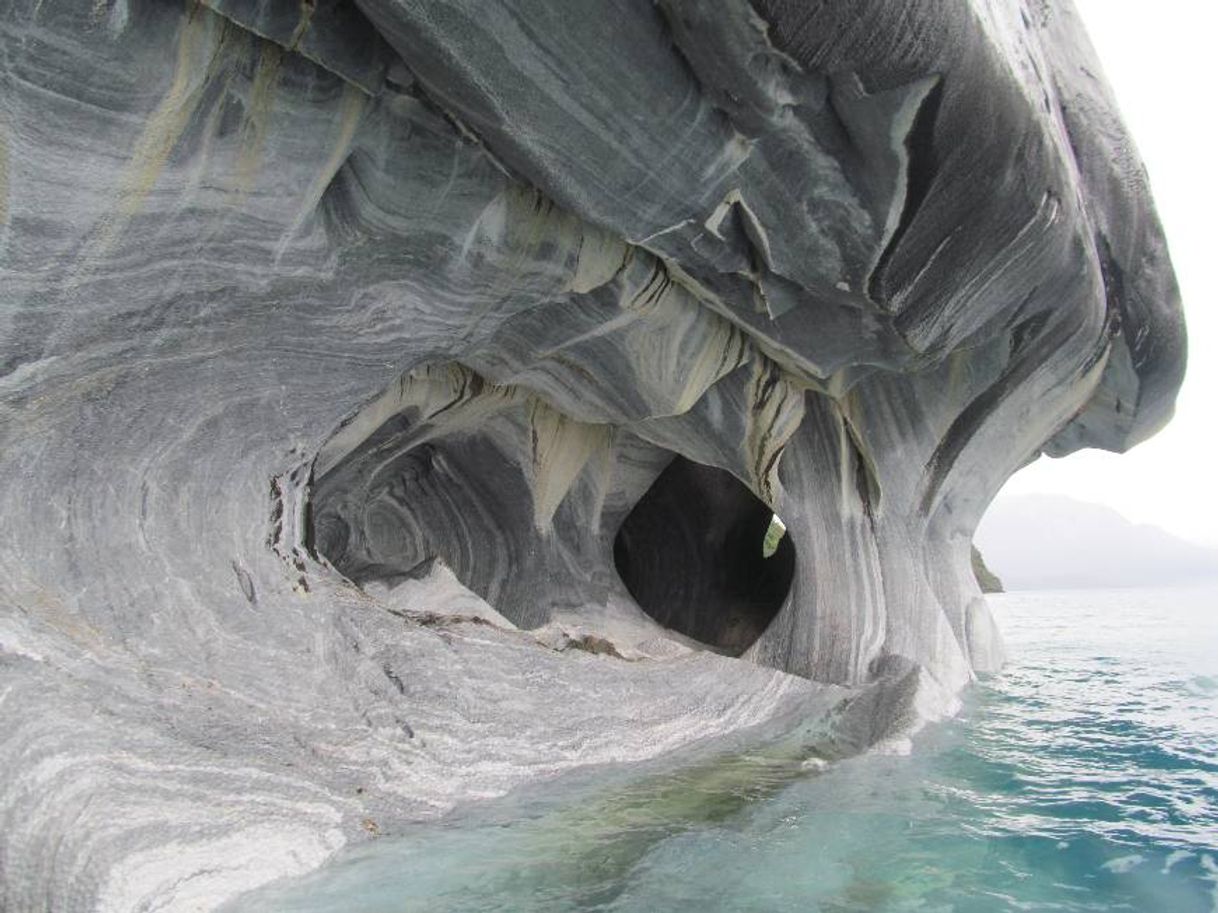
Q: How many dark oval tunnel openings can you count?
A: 1